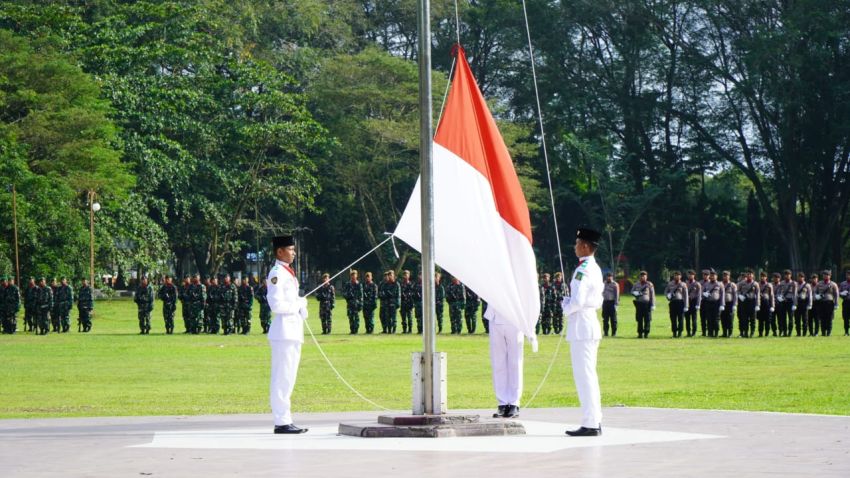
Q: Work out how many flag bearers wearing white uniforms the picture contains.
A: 3